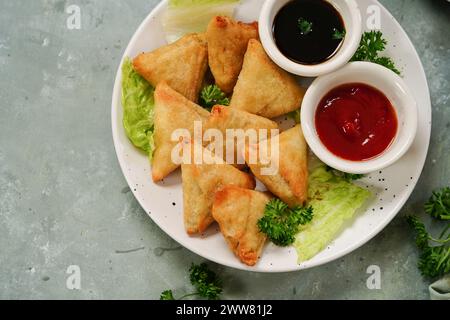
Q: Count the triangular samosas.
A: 8